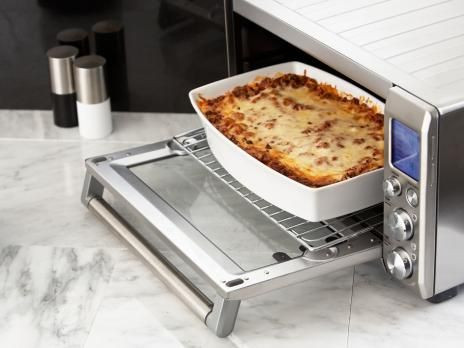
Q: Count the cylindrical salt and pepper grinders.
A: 2